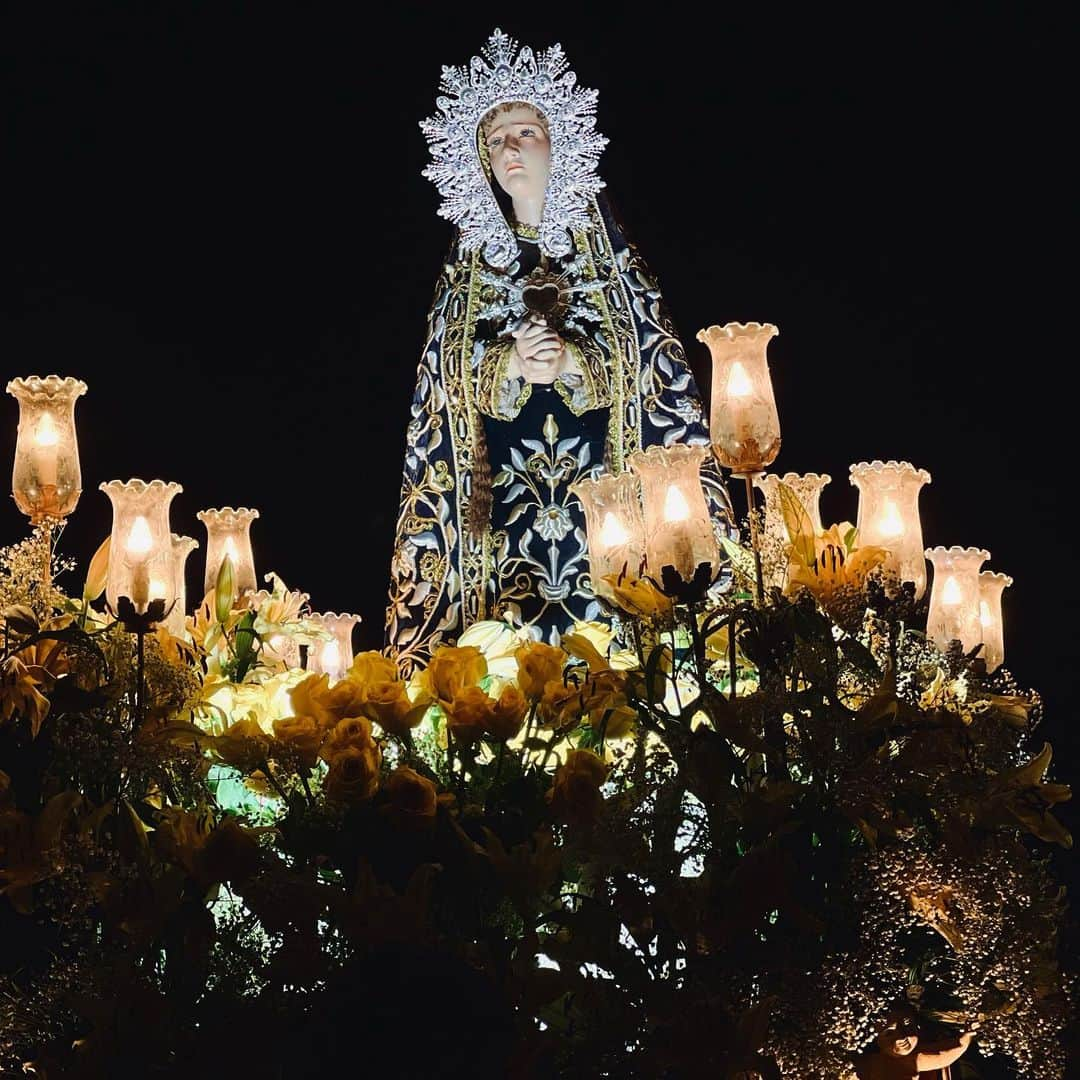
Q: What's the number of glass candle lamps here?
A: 13